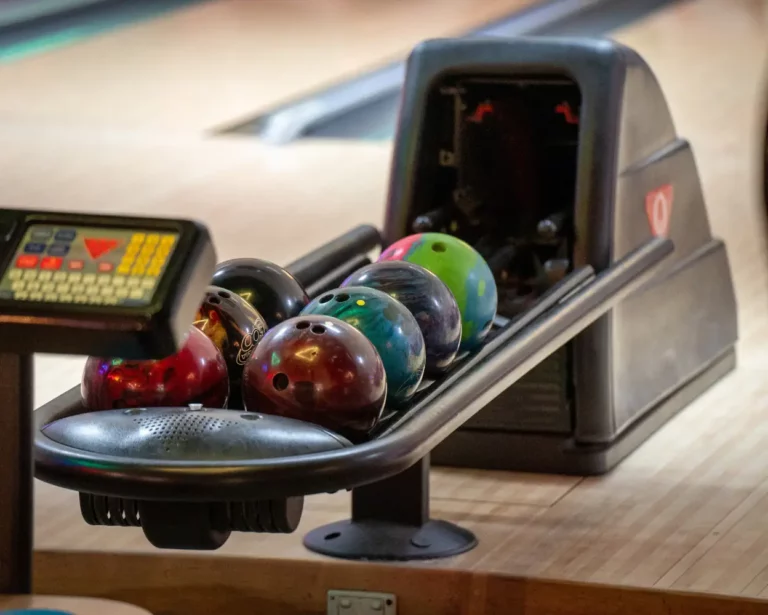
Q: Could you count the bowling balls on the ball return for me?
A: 7